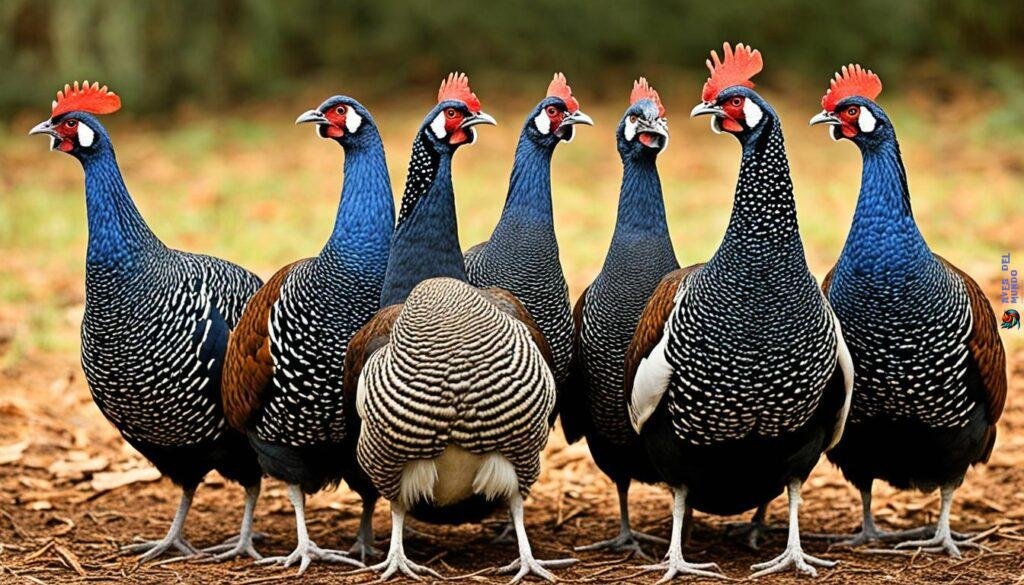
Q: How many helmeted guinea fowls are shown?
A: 7